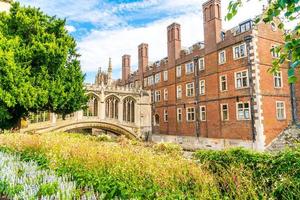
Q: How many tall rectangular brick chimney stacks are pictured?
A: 4